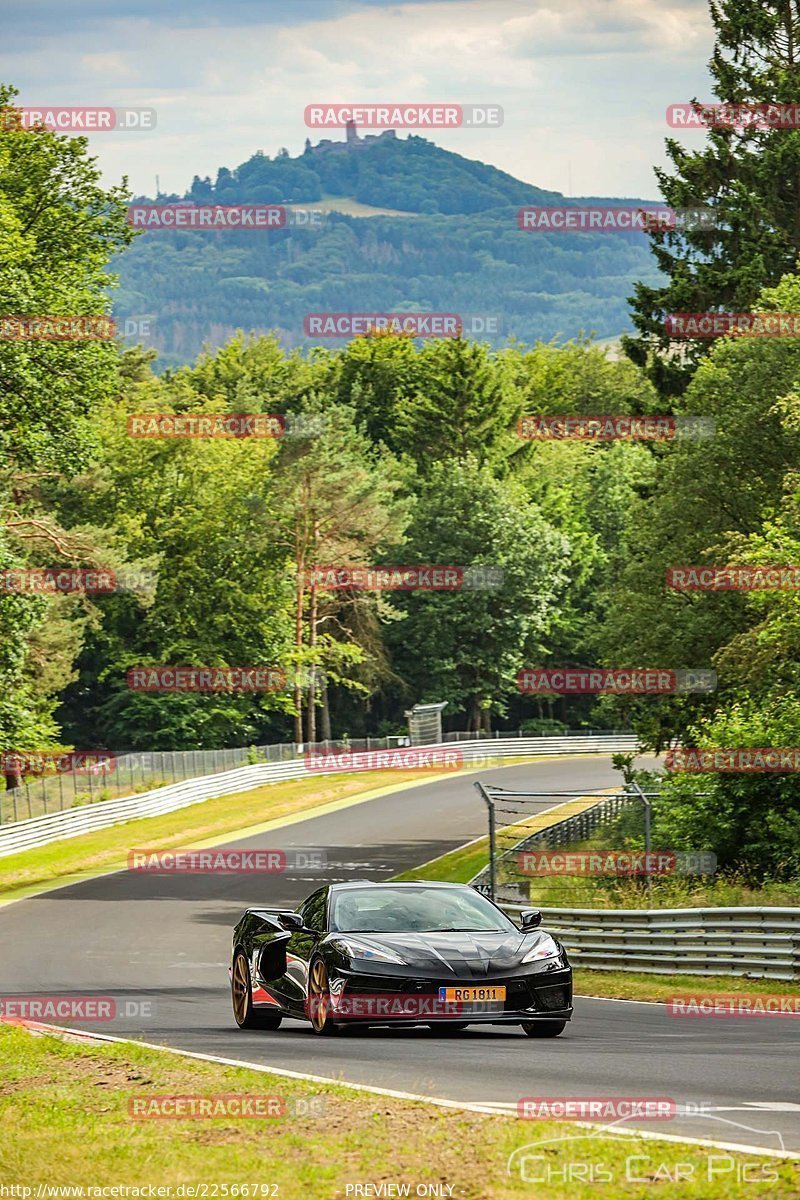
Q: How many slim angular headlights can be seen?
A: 2